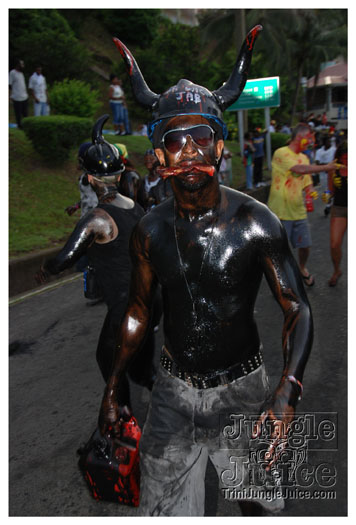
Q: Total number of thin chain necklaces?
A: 1